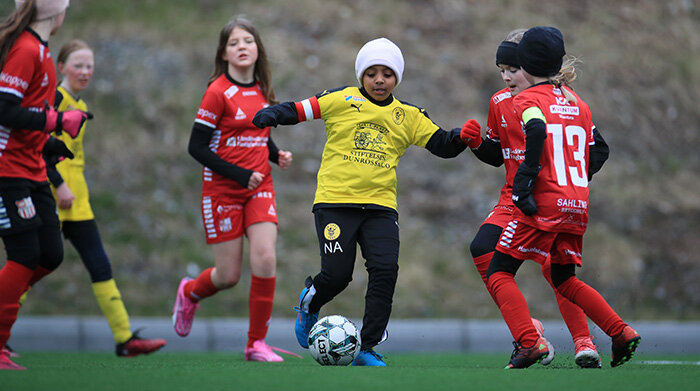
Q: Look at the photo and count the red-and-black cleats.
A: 3